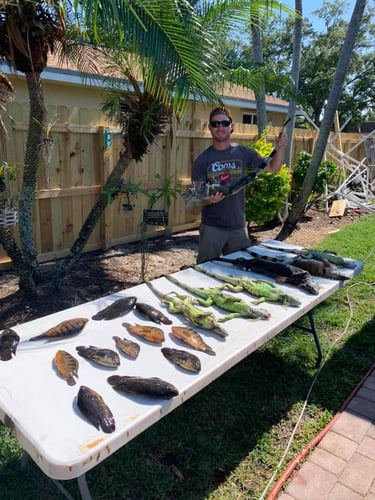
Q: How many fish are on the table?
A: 12